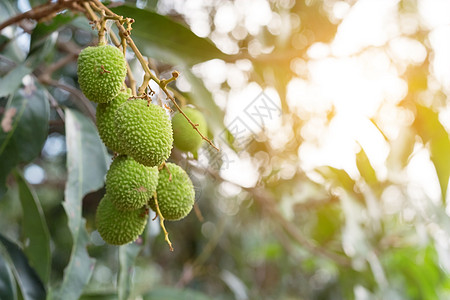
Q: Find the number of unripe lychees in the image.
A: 7